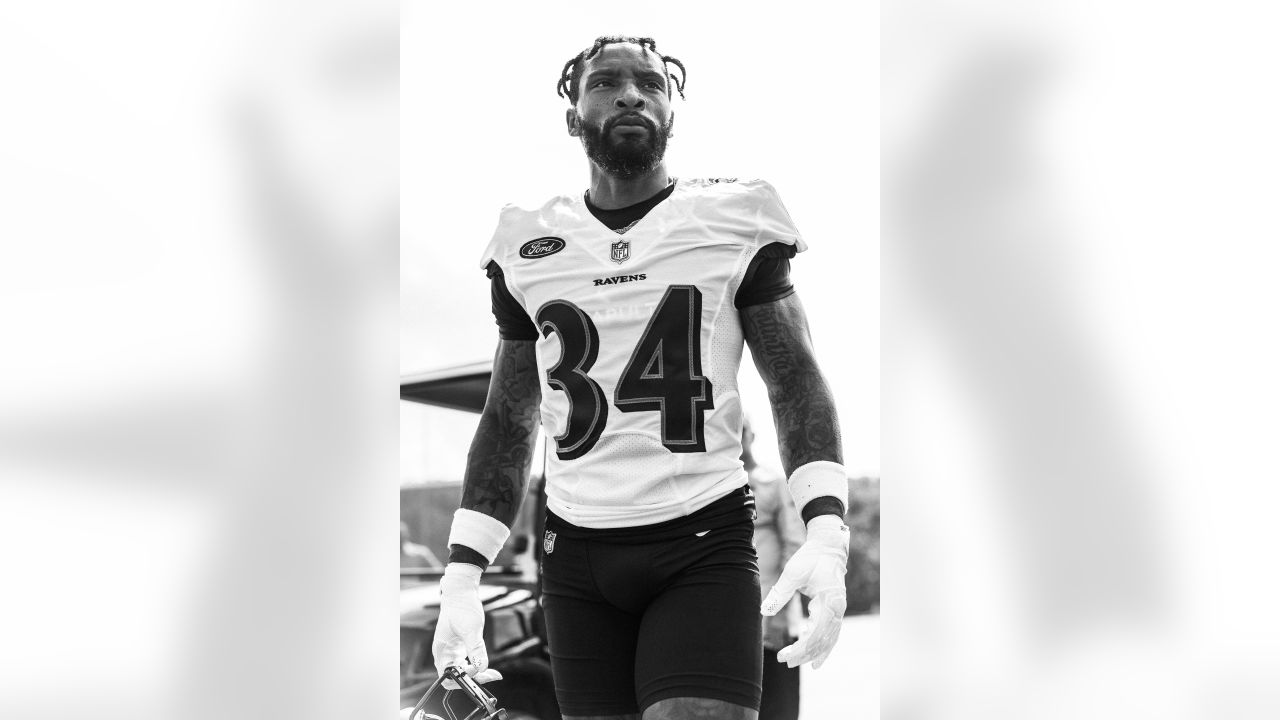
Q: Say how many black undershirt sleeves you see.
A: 2